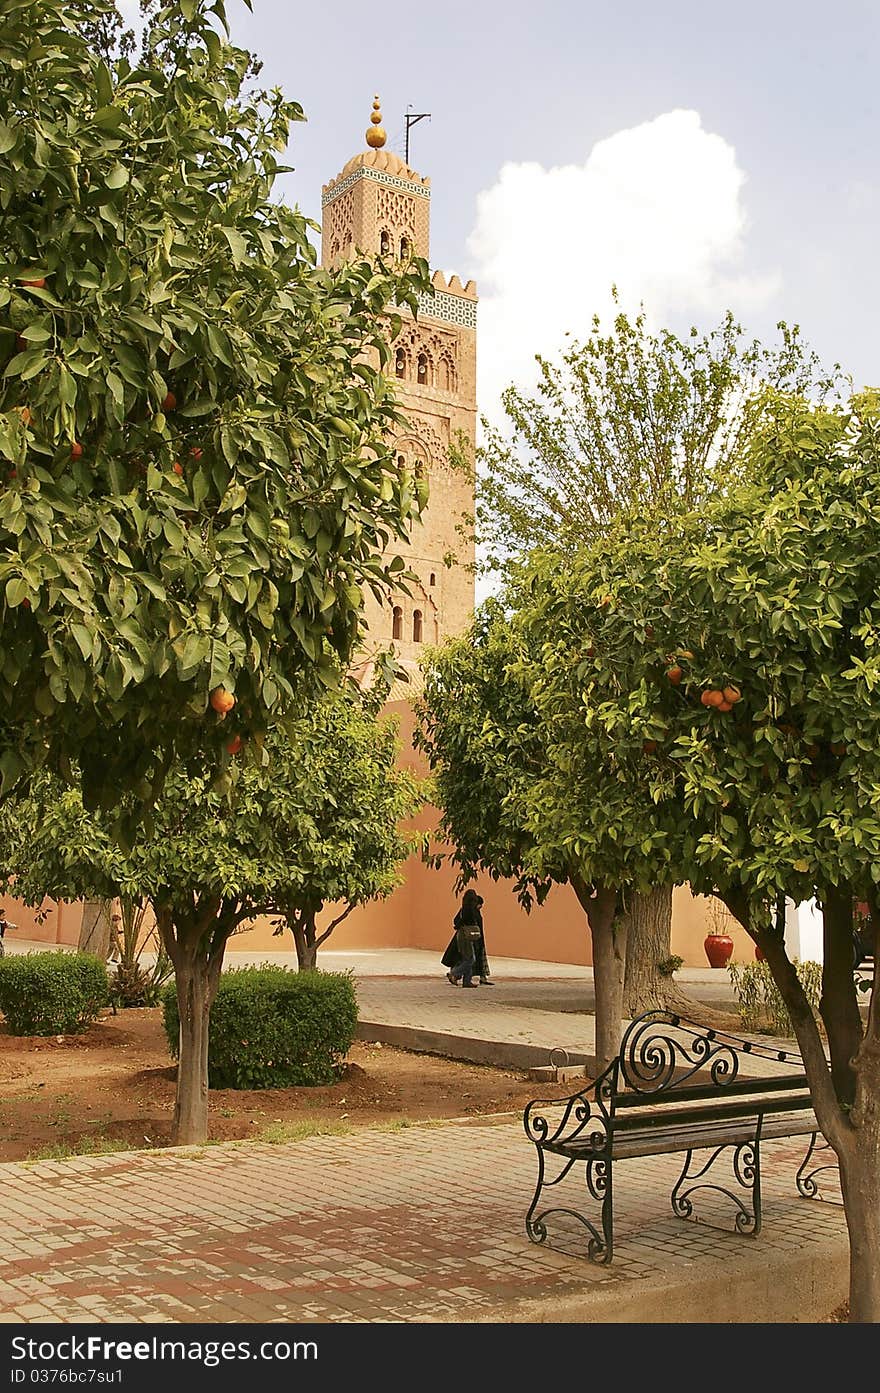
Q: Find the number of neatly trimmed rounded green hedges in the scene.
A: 2